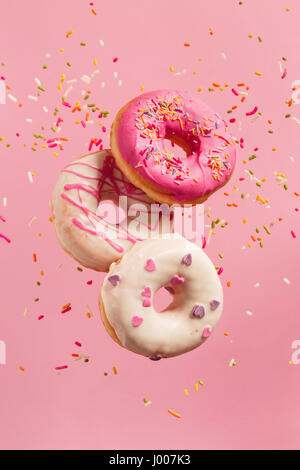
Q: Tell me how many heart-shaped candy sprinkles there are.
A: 12